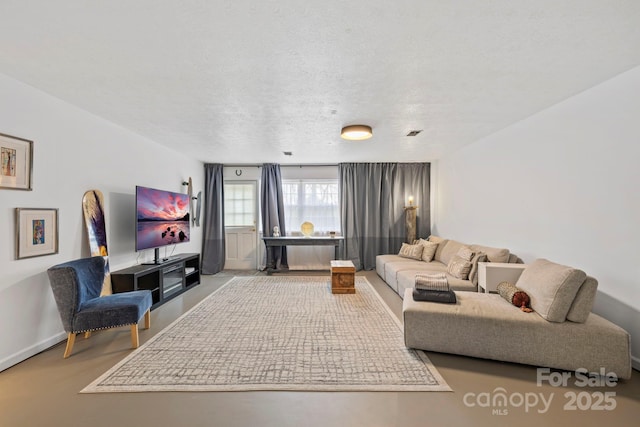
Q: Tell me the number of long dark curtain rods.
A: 1